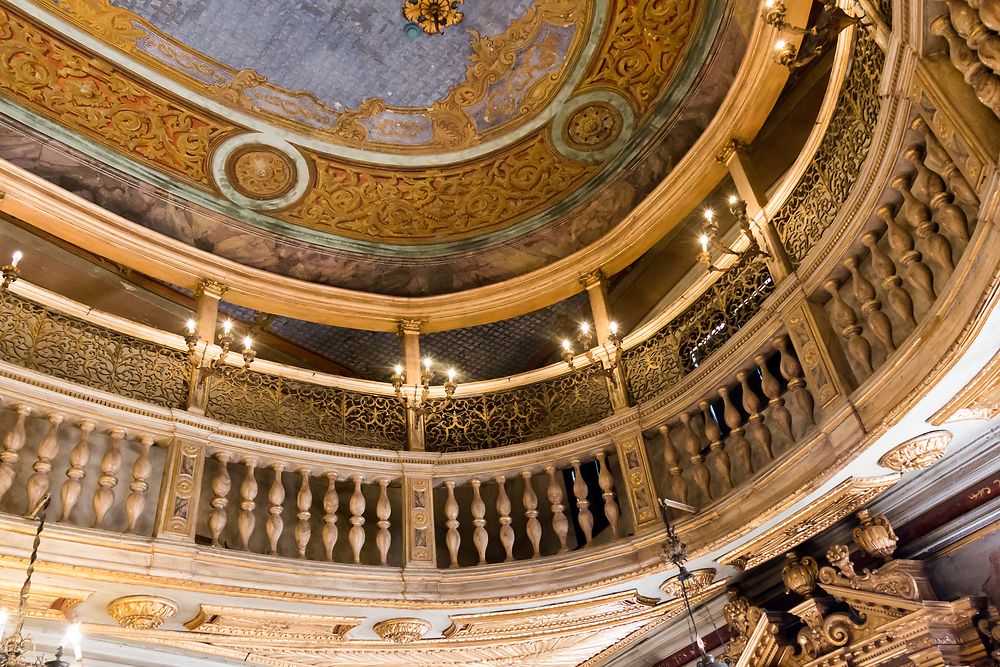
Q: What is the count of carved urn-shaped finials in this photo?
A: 2